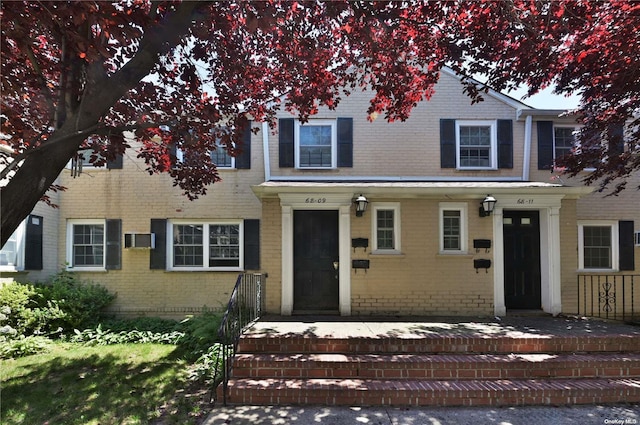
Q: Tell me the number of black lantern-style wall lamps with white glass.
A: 2